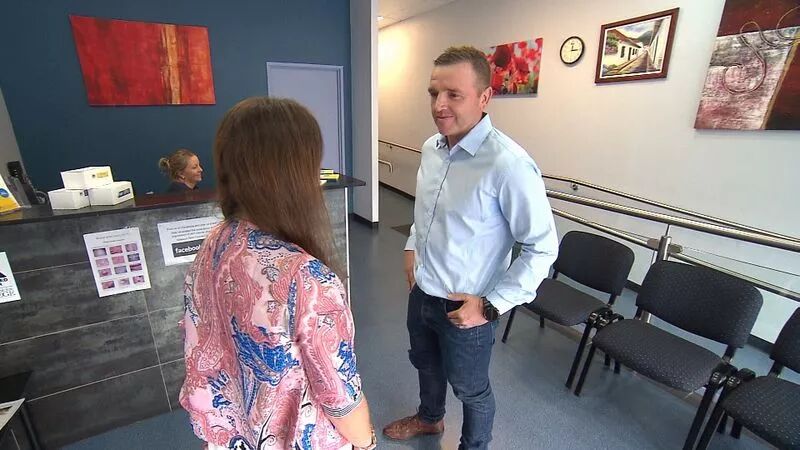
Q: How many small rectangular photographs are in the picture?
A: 12